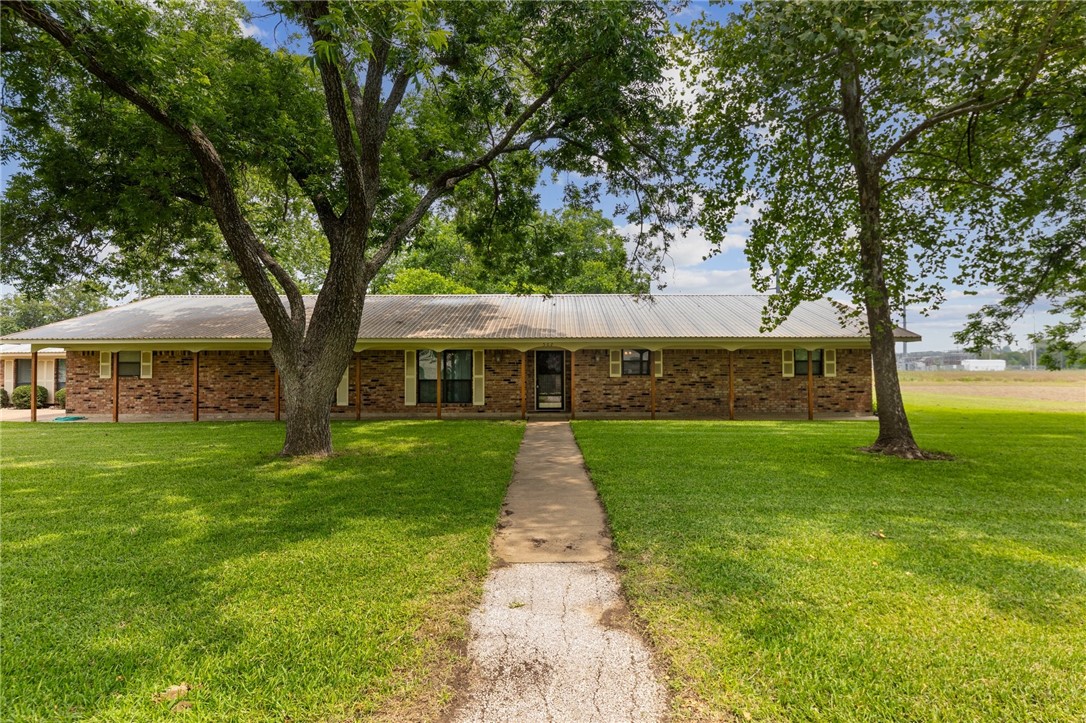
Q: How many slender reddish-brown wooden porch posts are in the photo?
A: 11